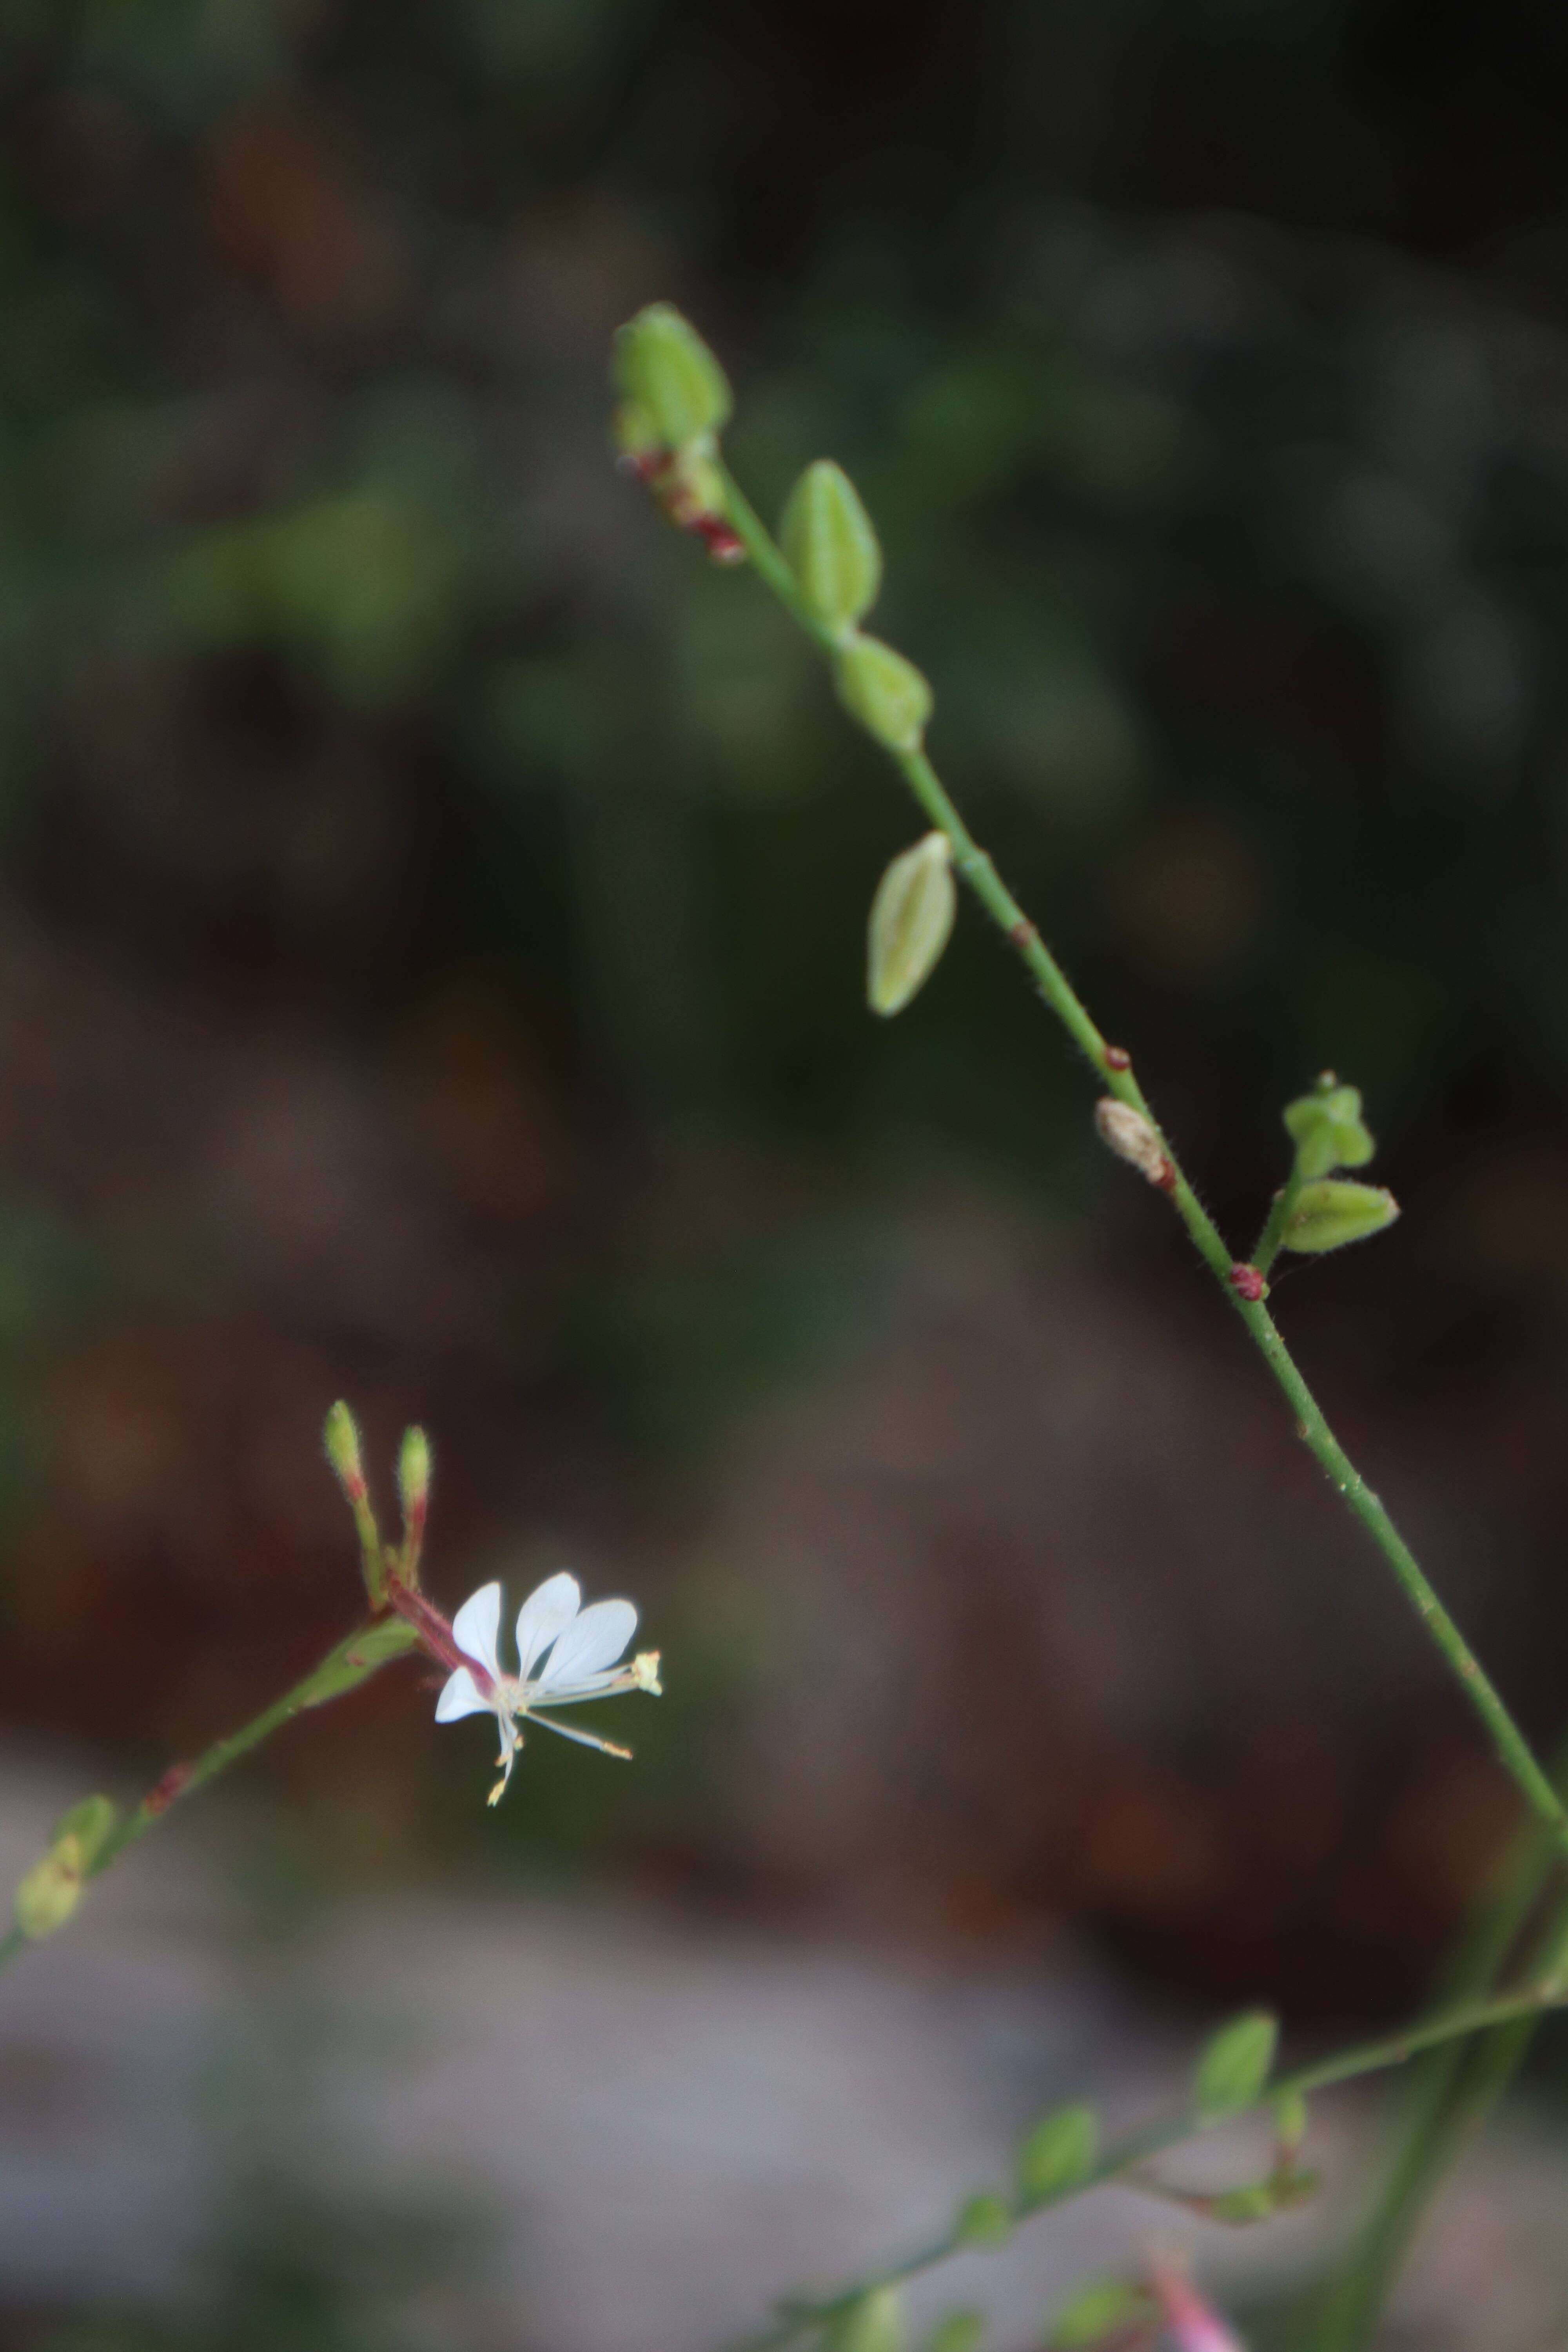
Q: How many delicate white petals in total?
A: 4